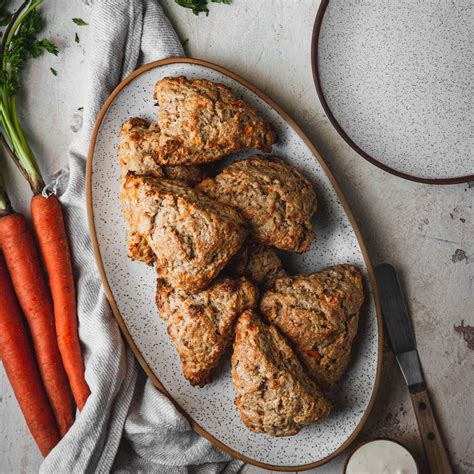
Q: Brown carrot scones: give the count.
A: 8